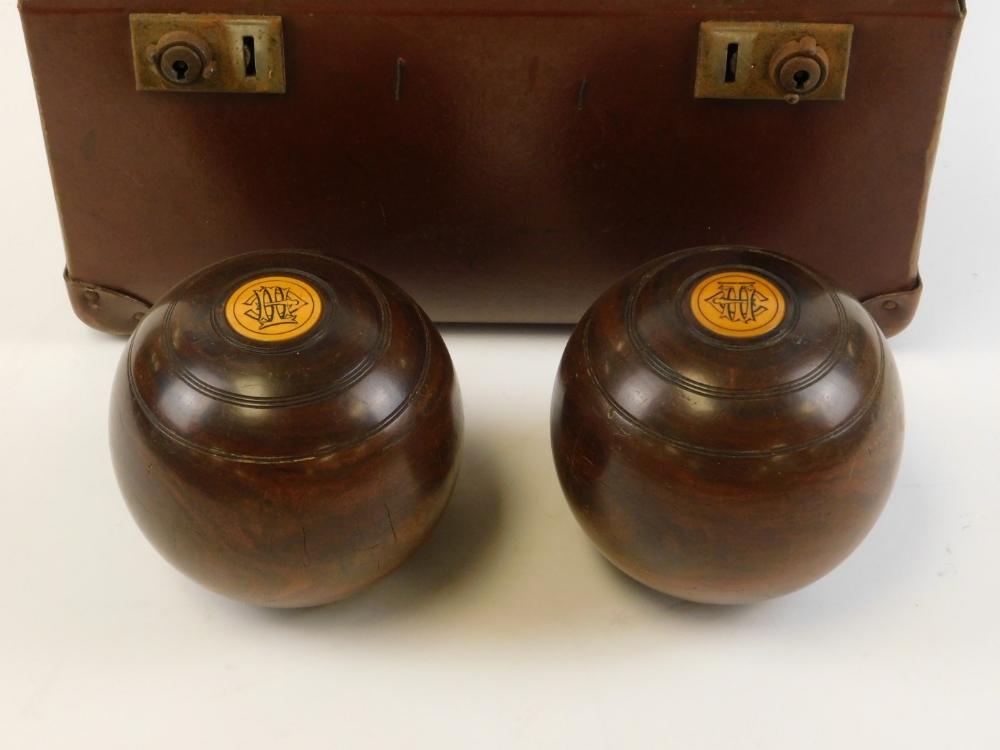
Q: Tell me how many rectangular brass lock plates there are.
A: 2